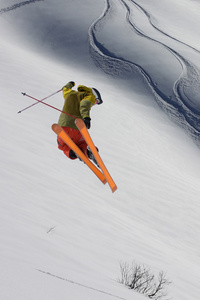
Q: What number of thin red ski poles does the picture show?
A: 2